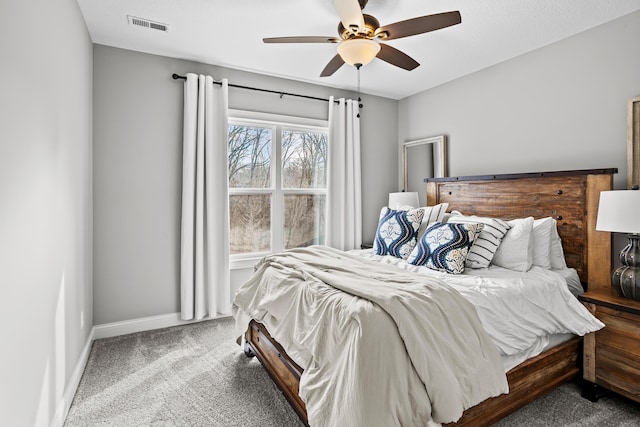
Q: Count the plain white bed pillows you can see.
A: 2